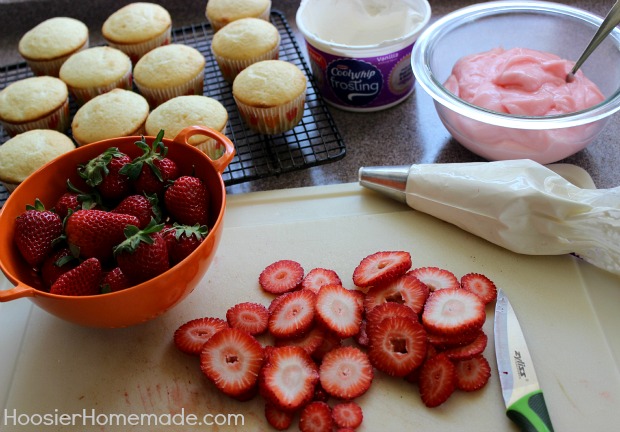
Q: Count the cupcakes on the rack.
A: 11